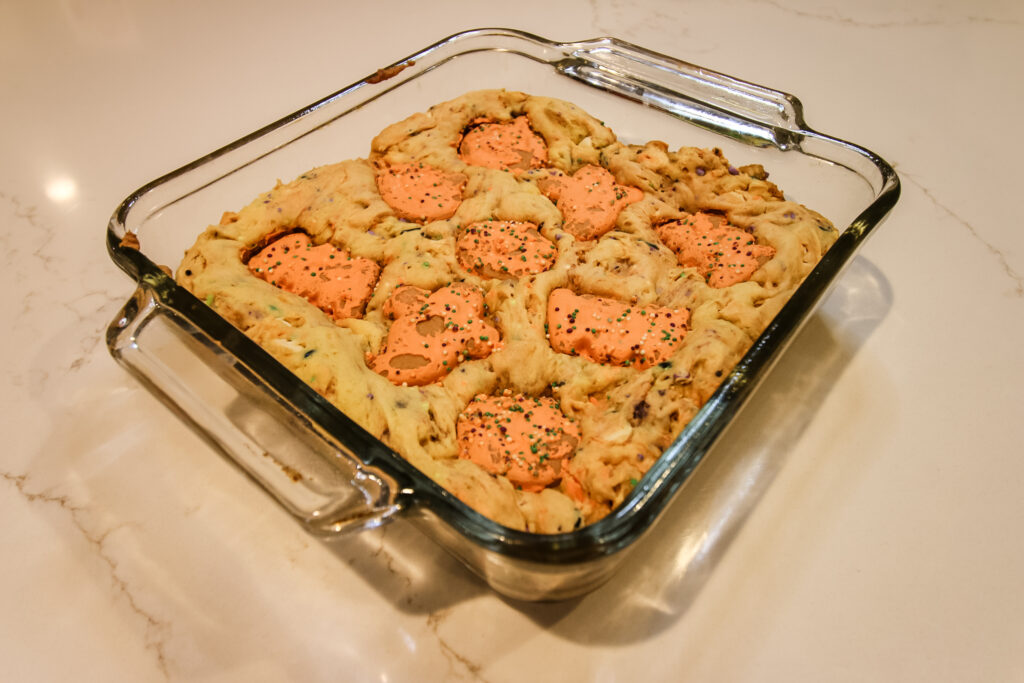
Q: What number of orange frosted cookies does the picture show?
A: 9